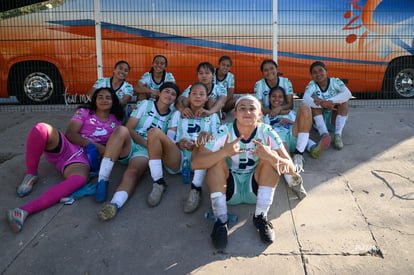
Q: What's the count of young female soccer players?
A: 11